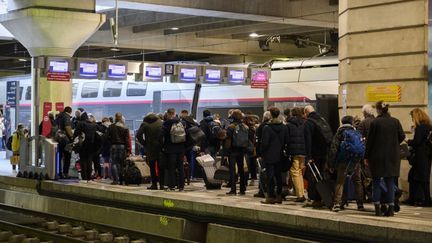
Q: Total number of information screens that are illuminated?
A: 8